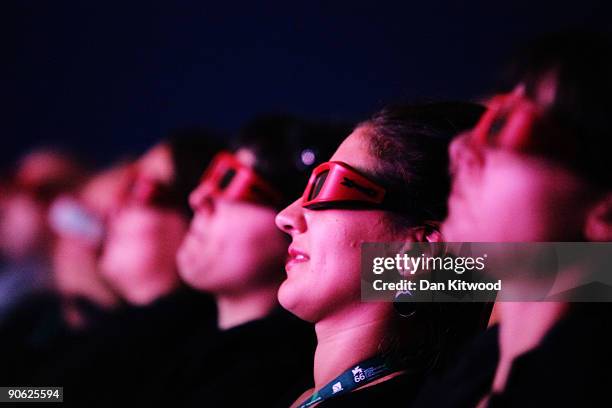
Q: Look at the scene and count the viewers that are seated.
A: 6